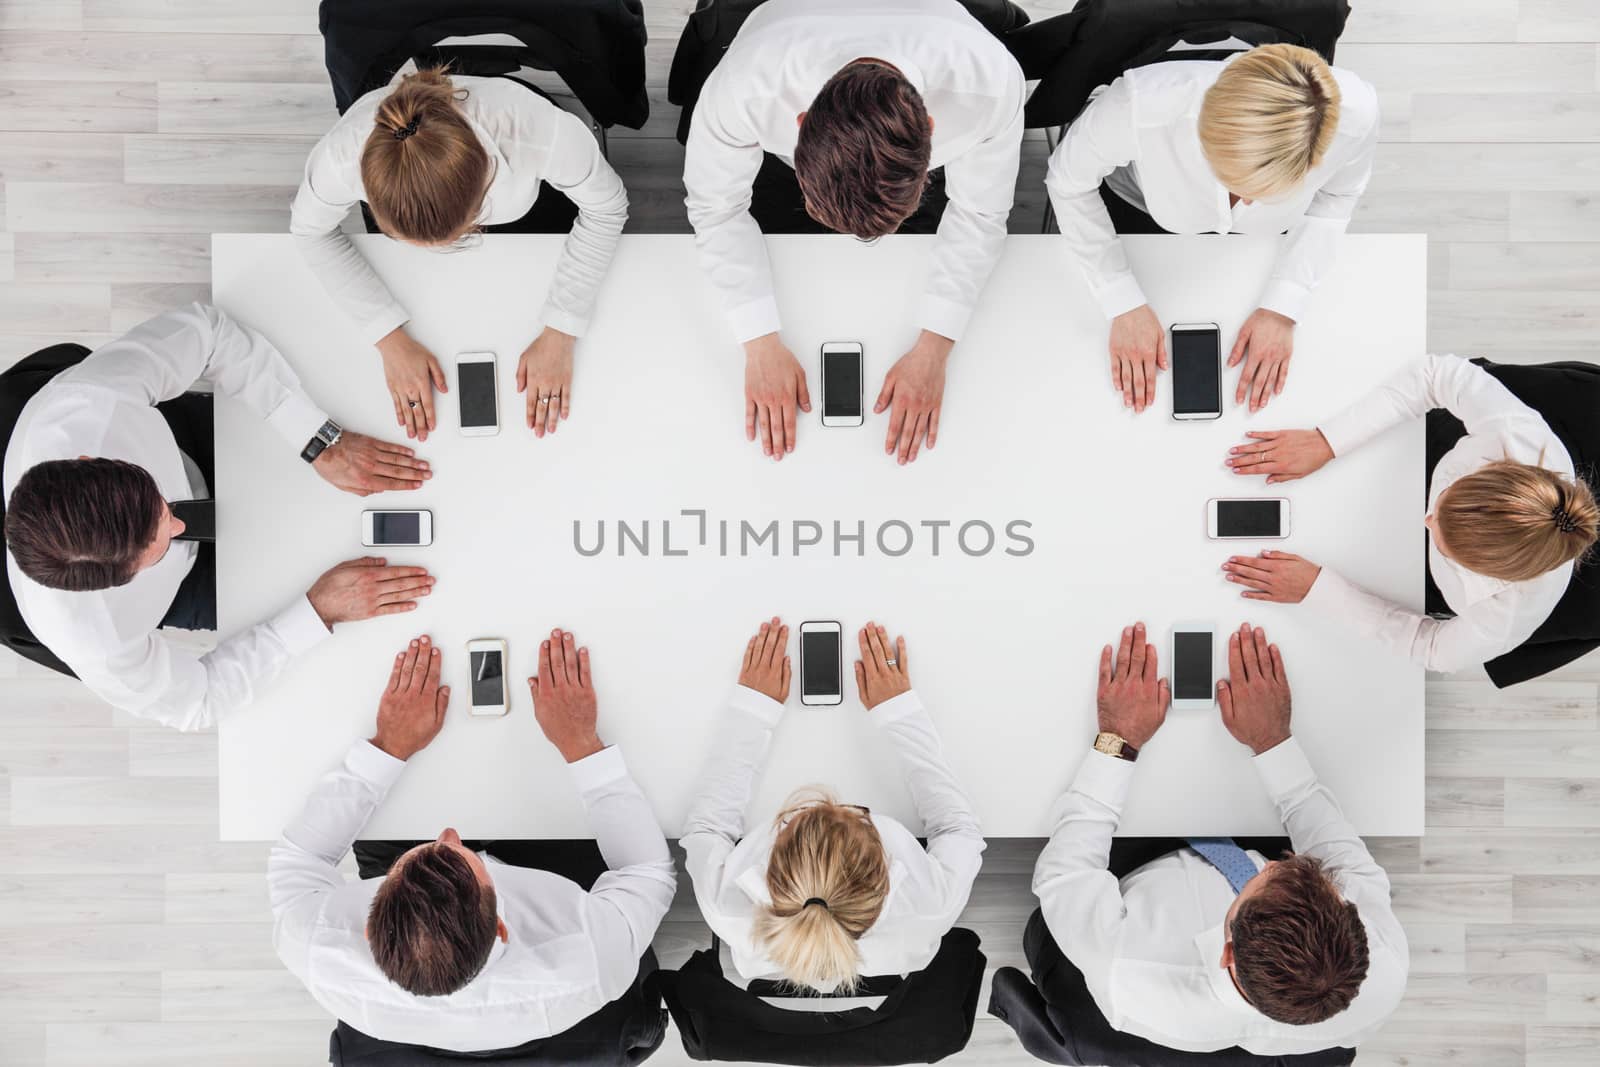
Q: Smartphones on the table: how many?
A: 8